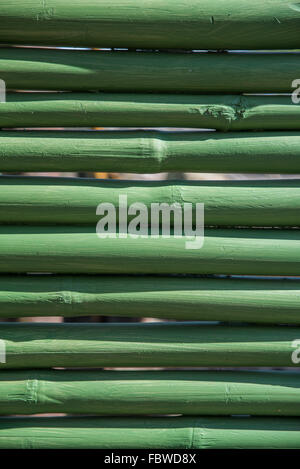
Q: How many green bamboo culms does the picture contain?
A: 10